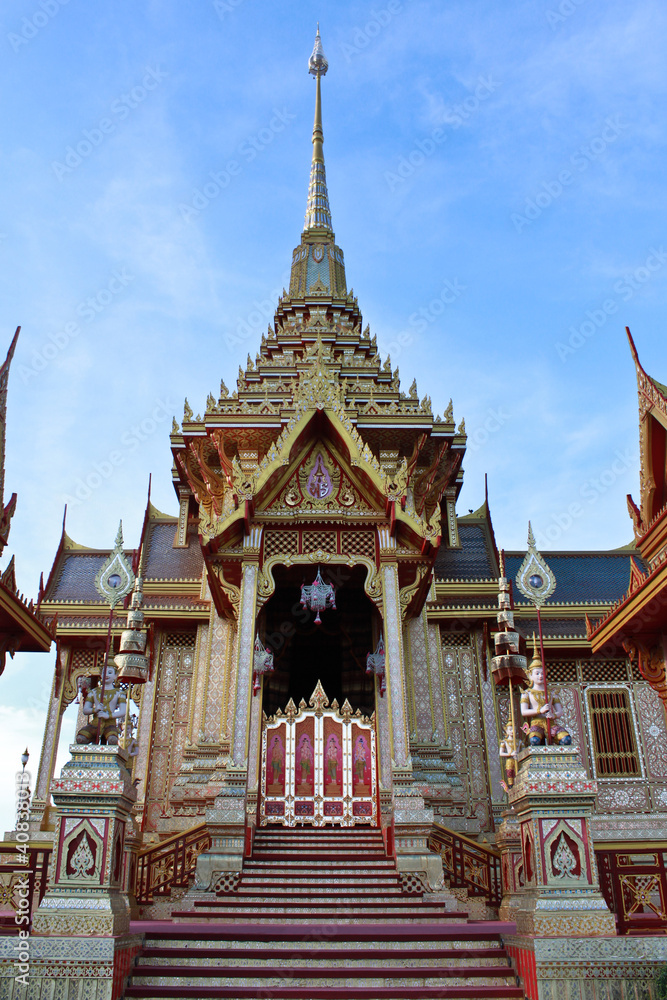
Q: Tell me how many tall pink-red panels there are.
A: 4